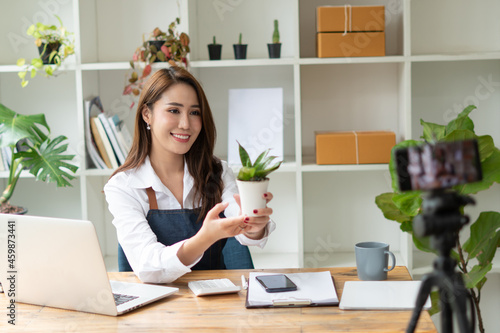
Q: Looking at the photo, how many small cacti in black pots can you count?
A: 3